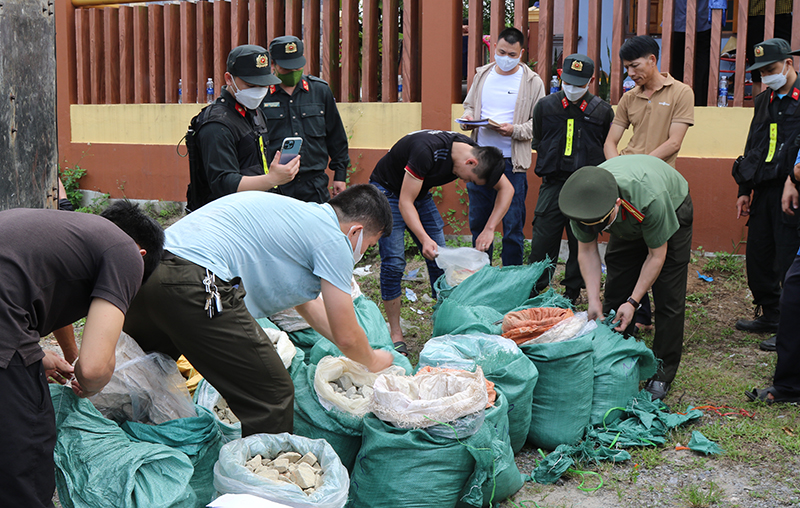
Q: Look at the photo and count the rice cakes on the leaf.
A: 0